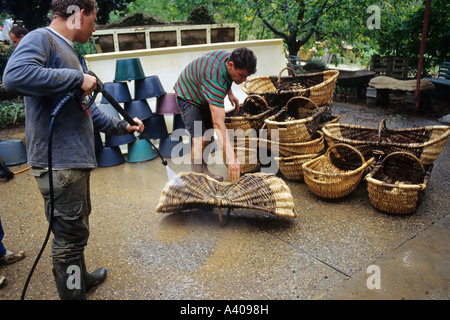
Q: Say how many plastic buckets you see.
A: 14